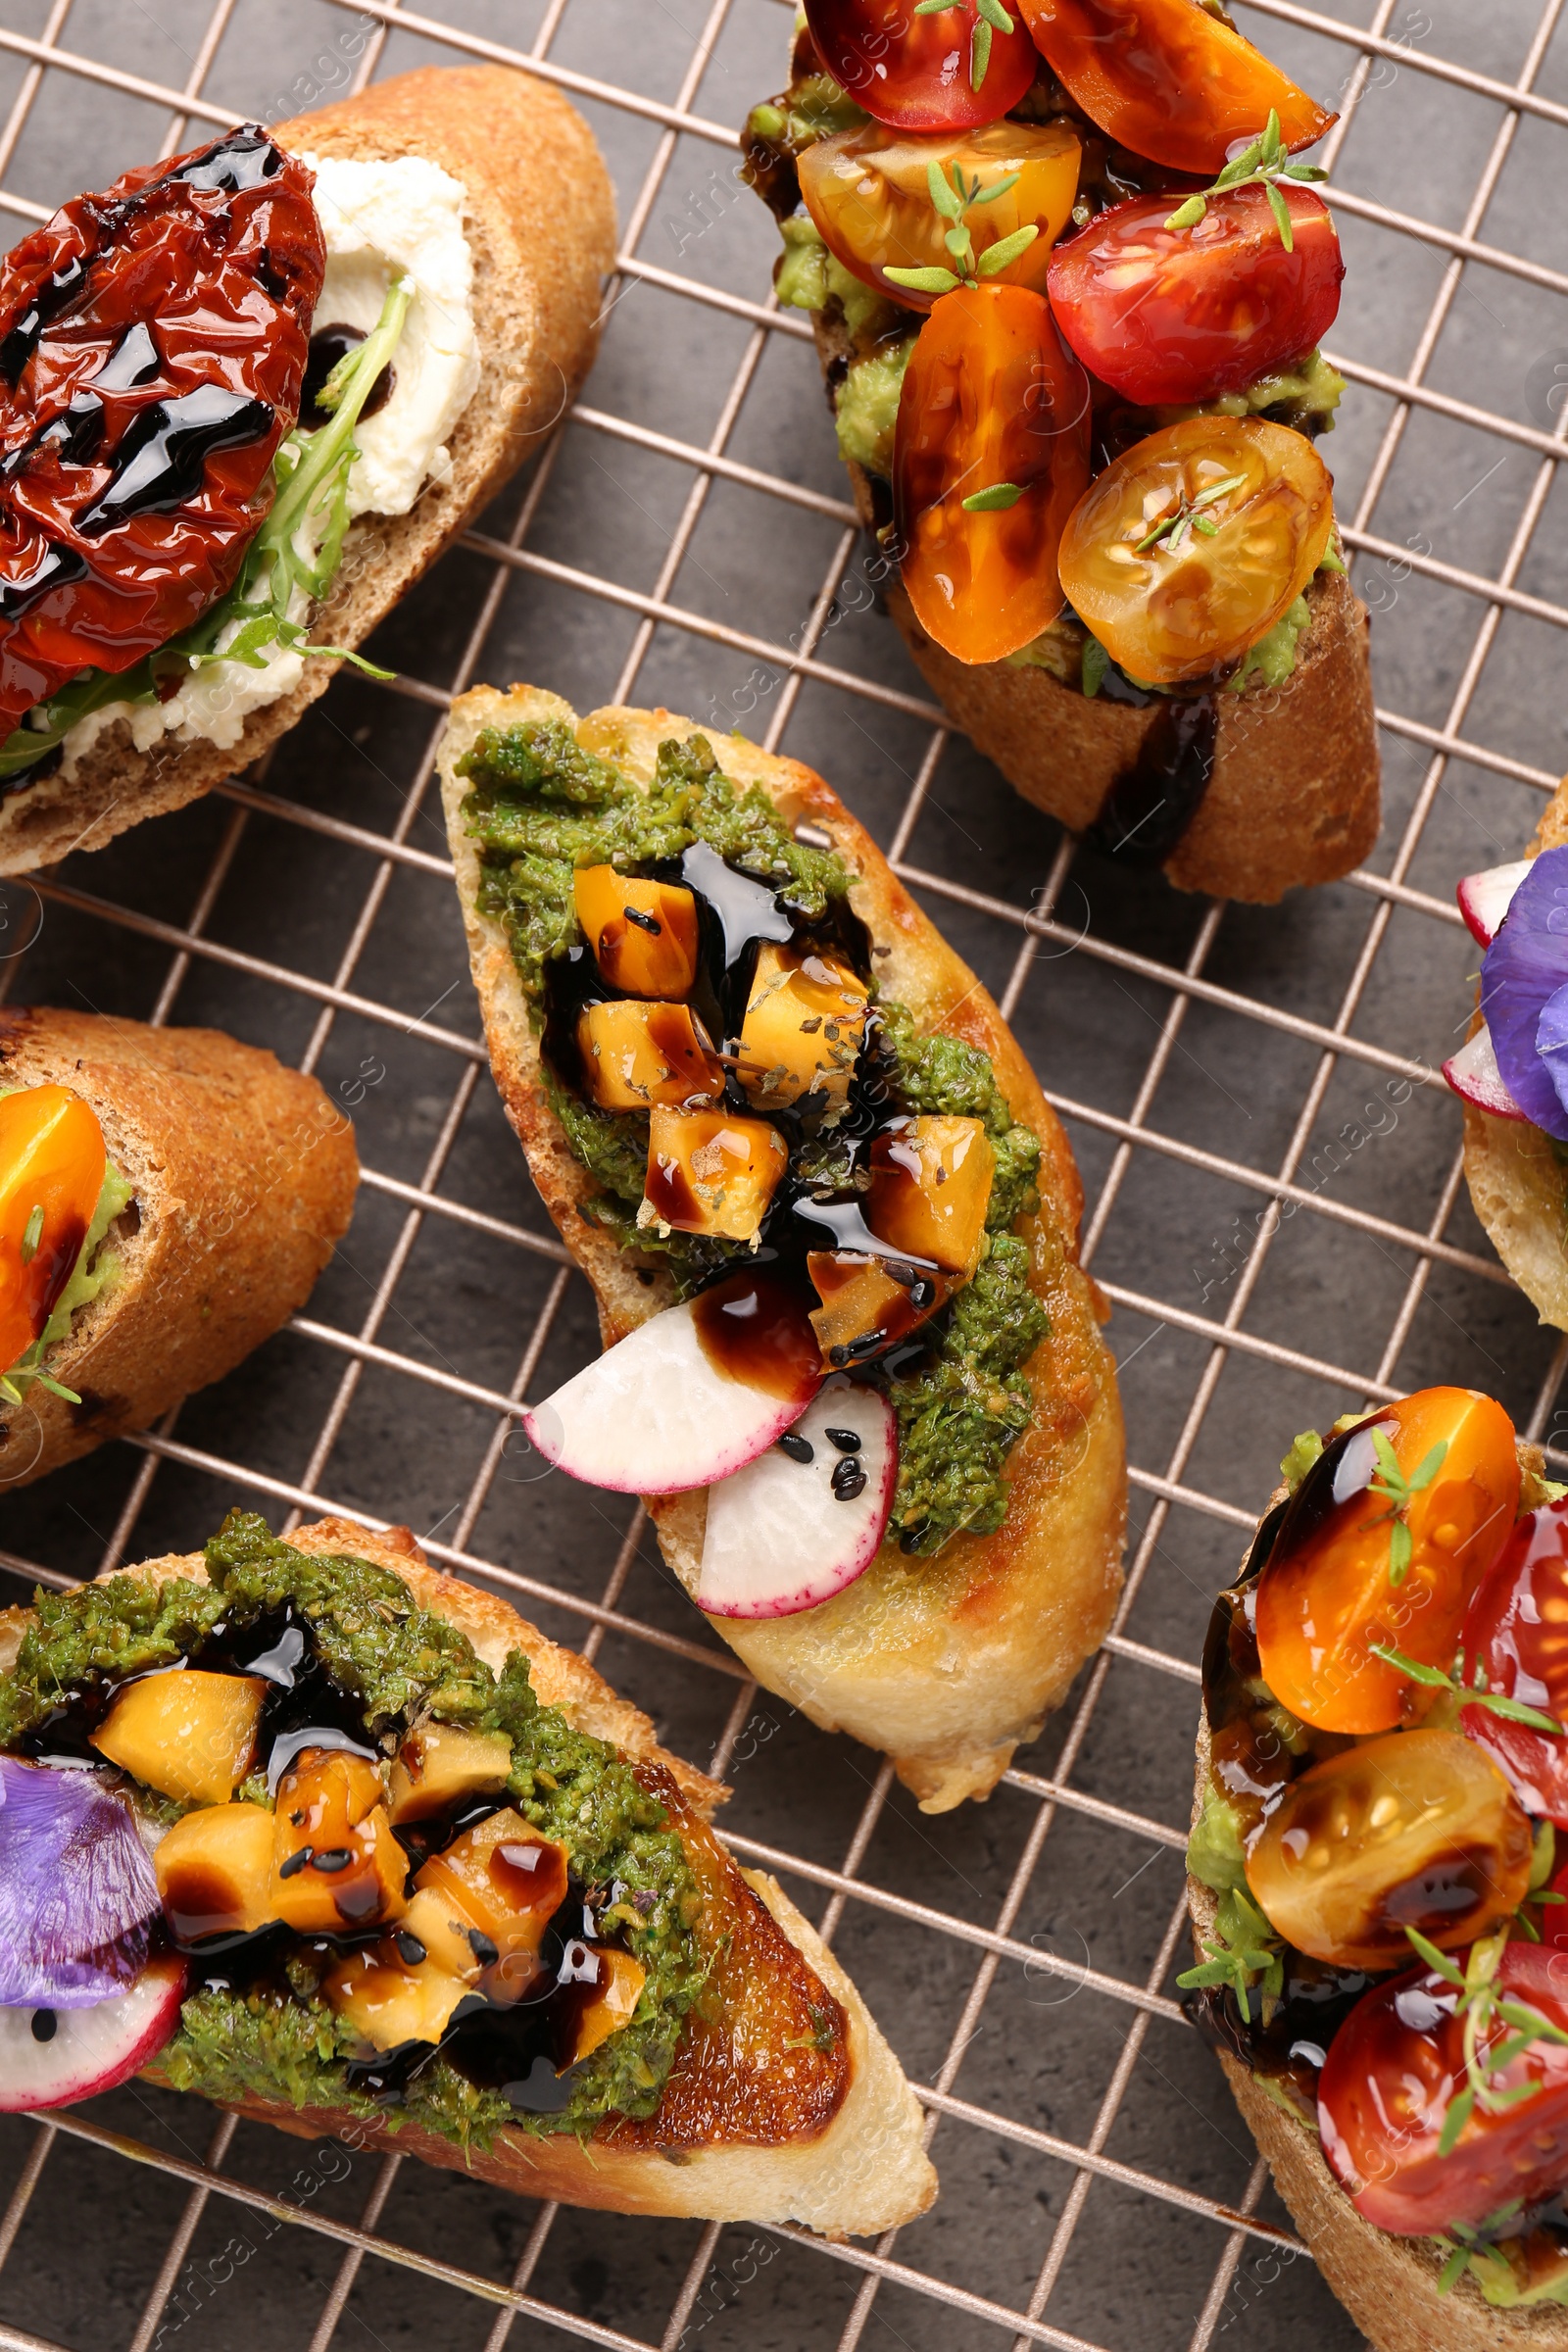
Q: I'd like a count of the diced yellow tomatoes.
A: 13